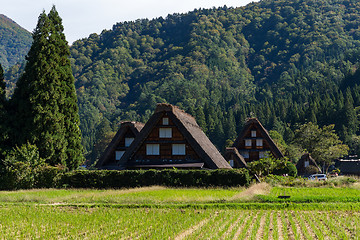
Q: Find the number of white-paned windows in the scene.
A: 13